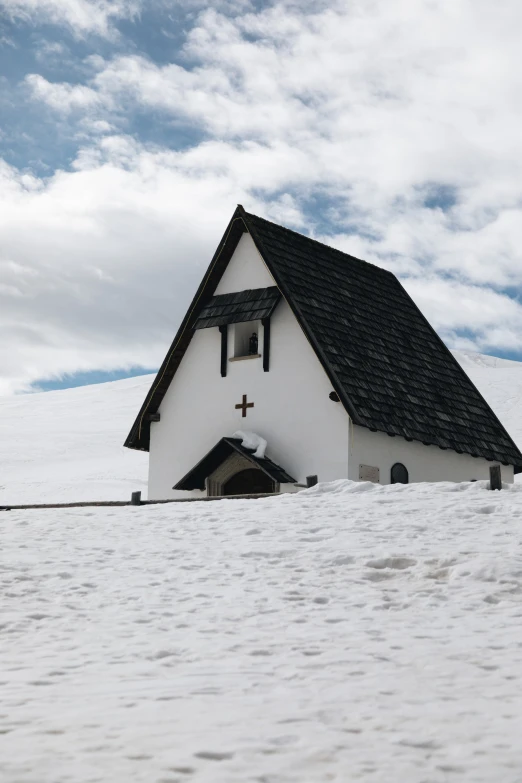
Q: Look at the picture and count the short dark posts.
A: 3